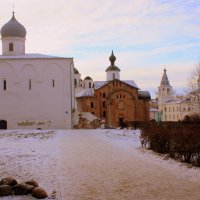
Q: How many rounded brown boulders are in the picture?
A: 5